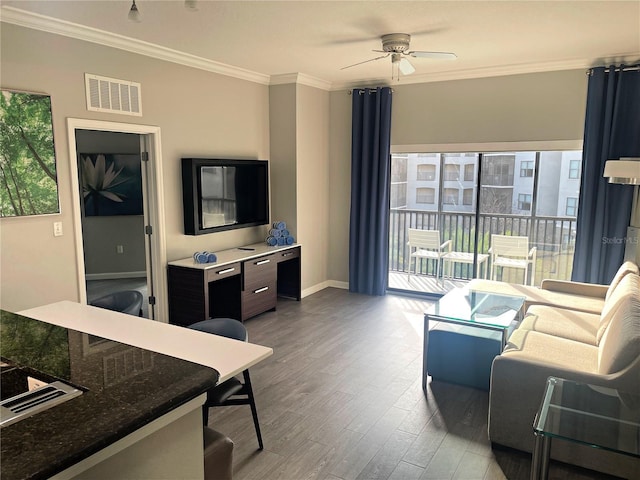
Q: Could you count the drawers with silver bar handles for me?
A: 4